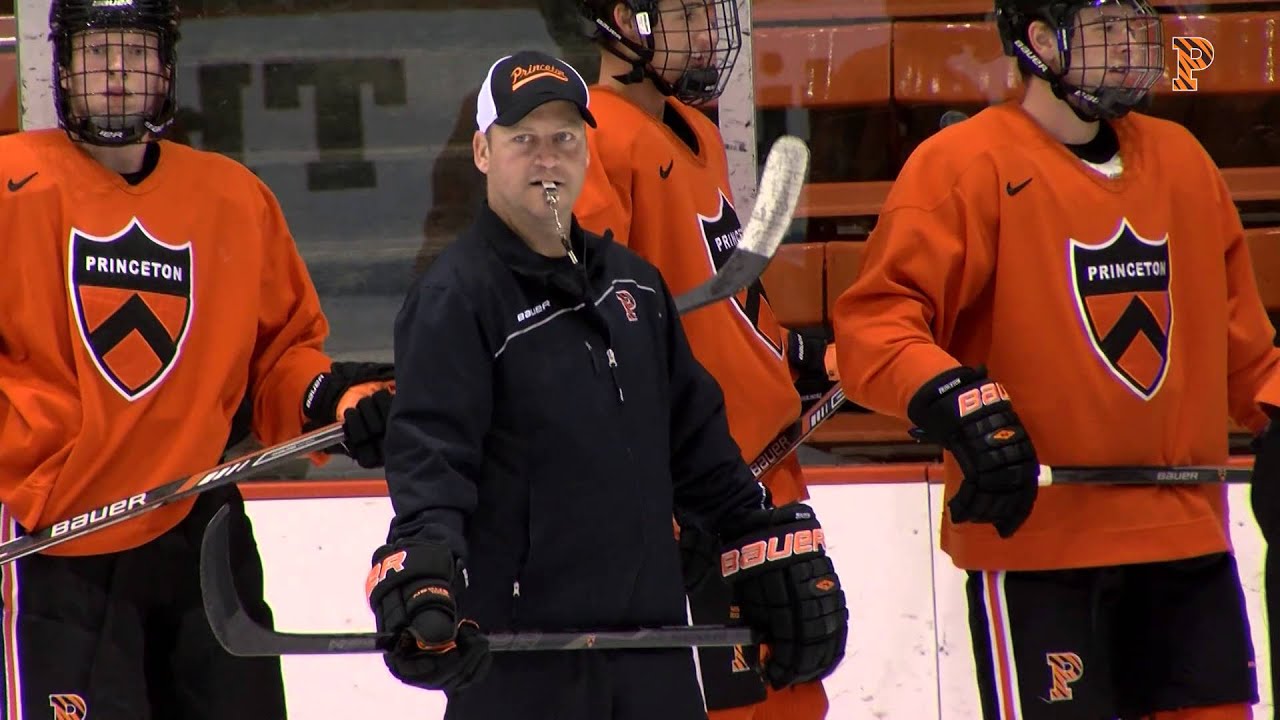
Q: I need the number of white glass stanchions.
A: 2